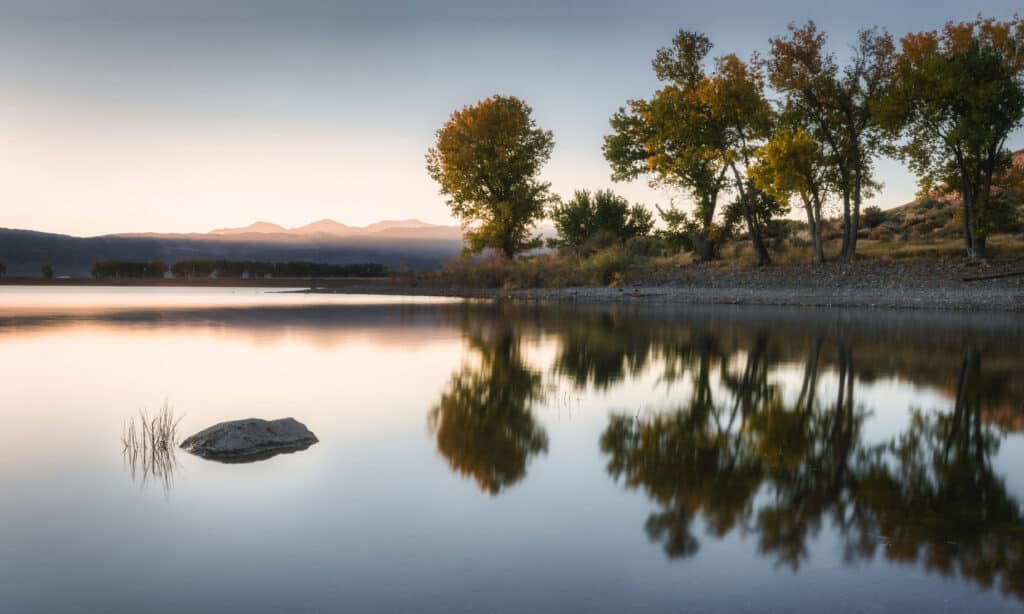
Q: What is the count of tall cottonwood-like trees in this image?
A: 6